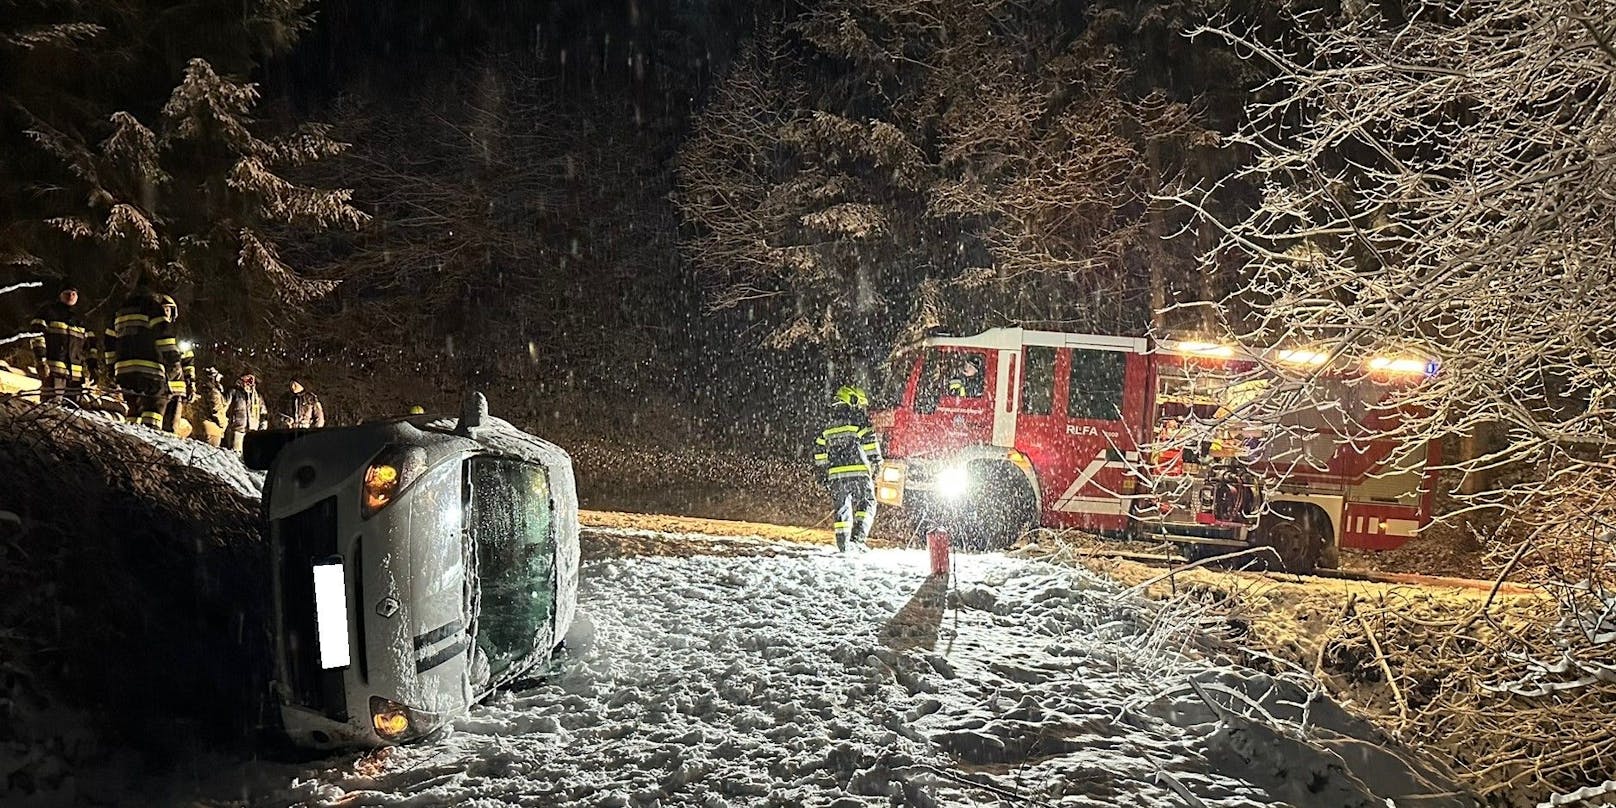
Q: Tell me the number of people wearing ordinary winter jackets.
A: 3